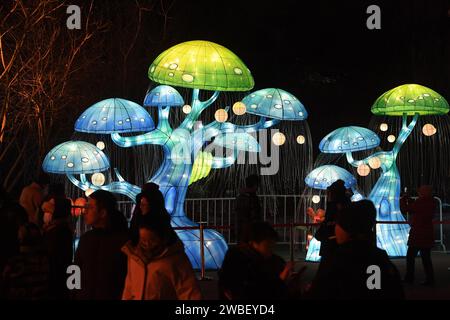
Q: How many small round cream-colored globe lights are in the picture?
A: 14